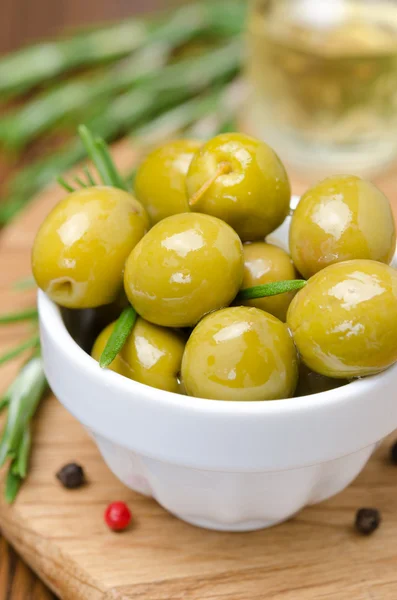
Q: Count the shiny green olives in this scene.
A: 9